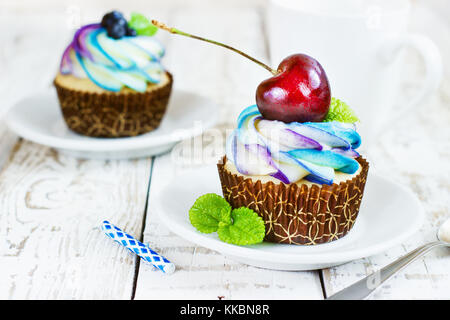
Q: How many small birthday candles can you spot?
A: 1